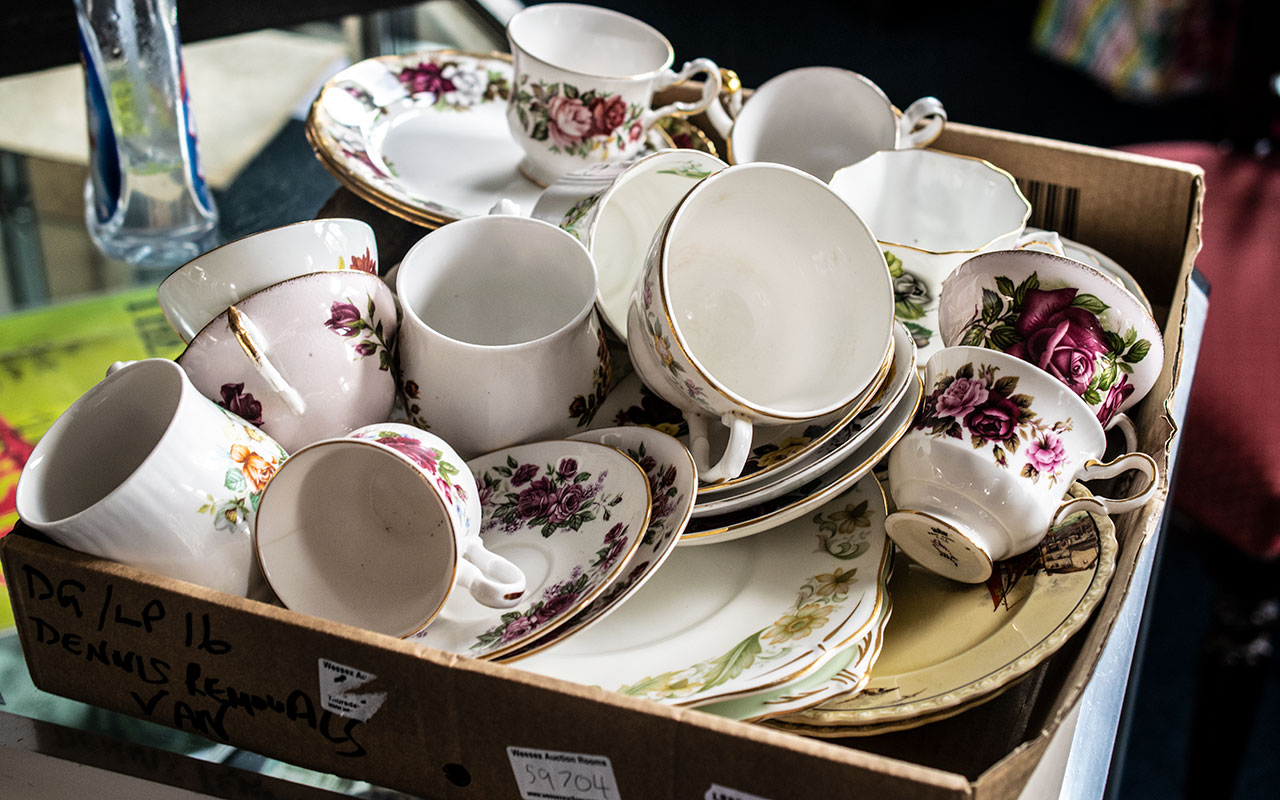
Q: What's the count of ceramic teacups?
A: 12